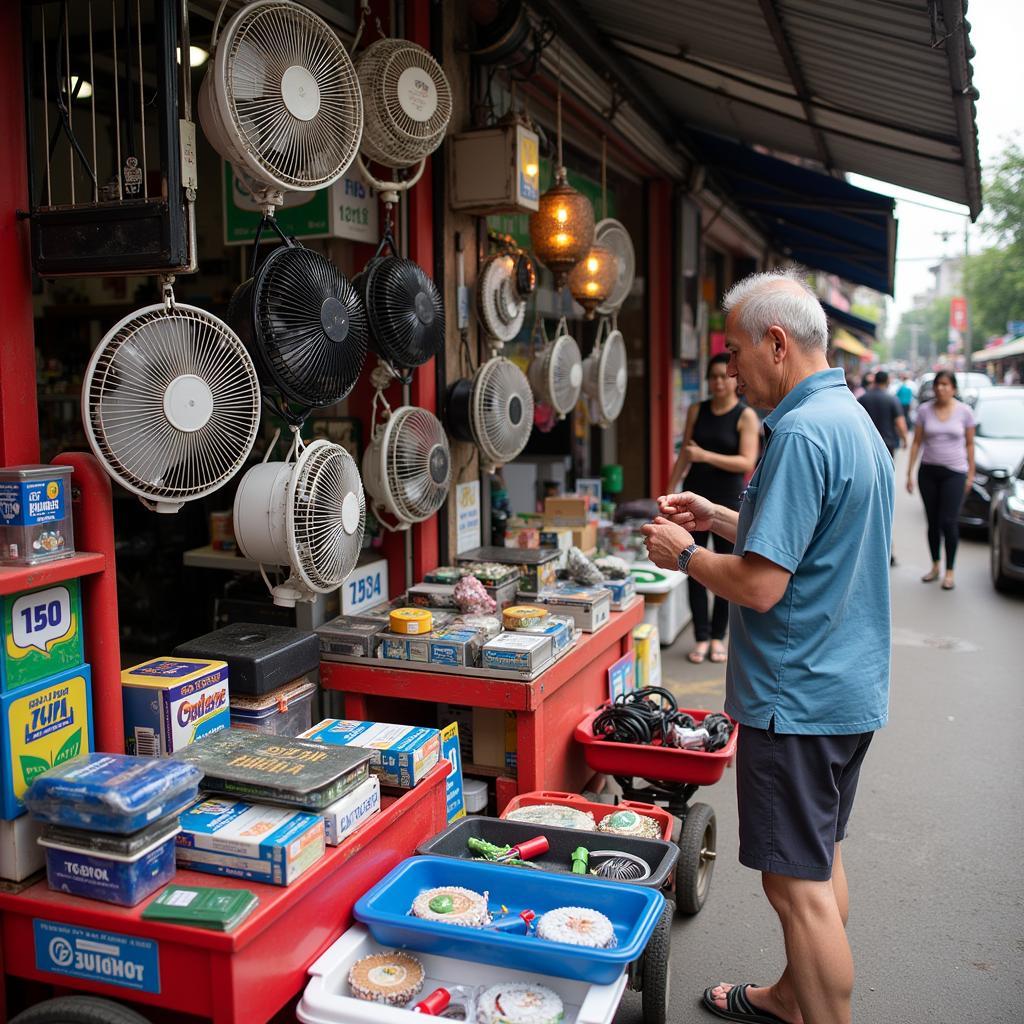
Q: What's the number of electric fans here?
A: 12